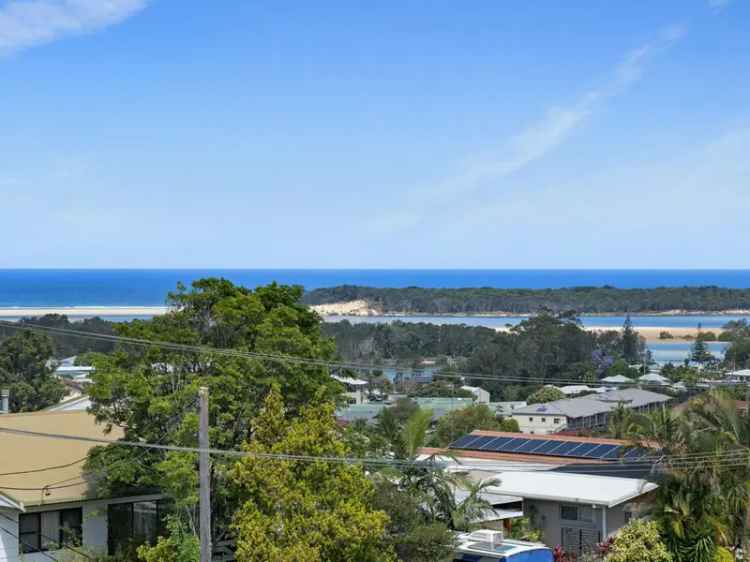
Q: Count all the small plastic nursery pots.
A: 0